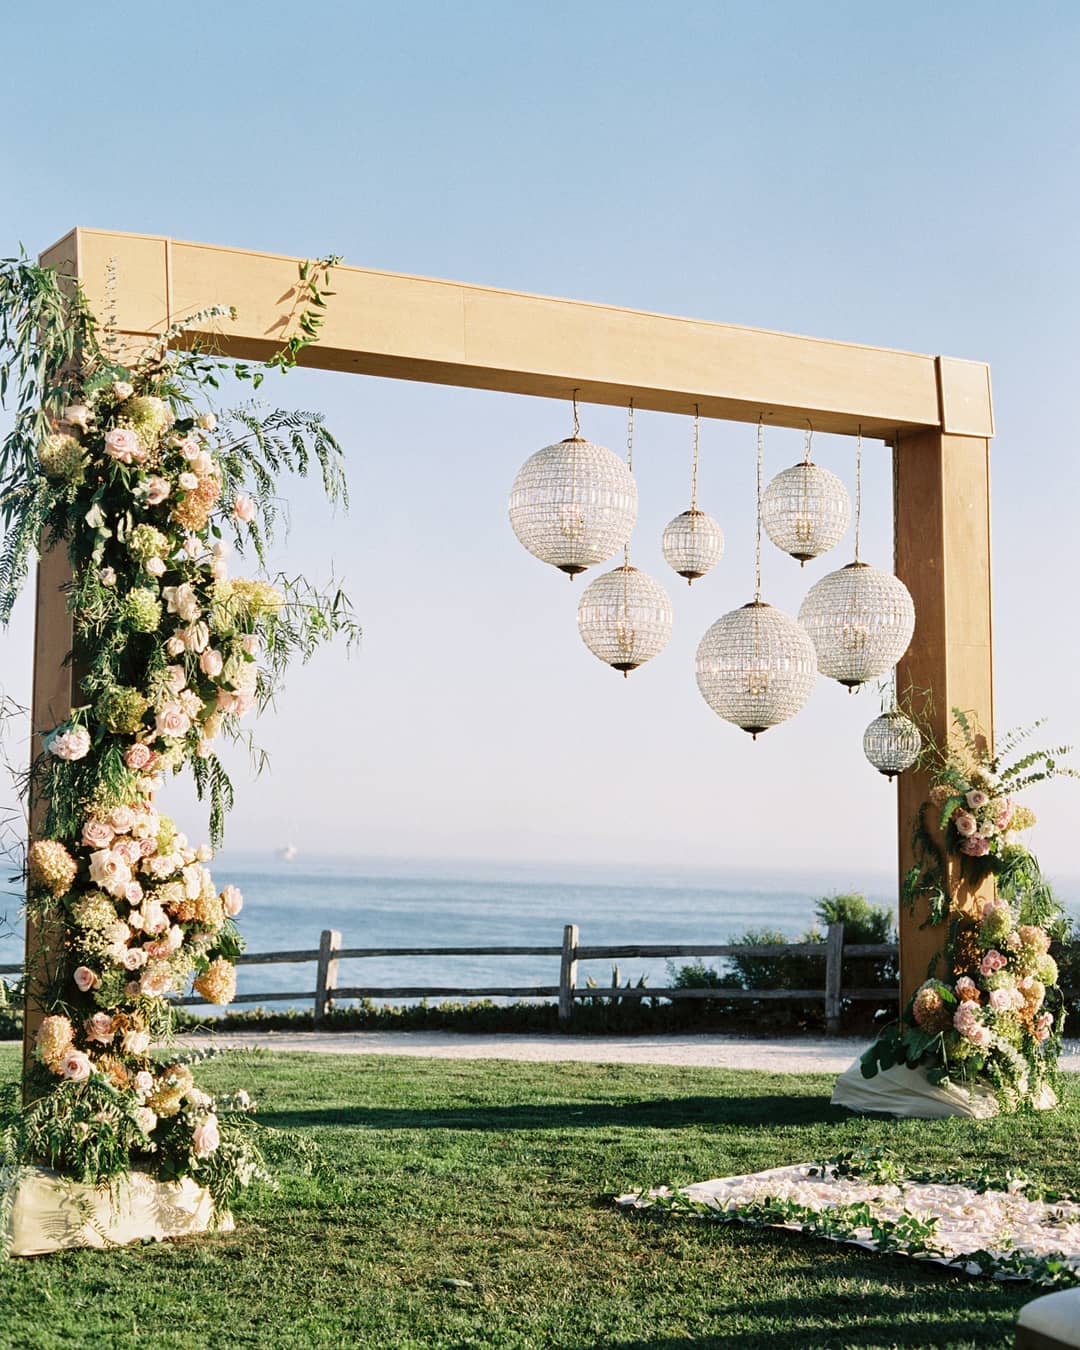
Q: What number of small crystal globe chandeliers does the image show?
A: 2